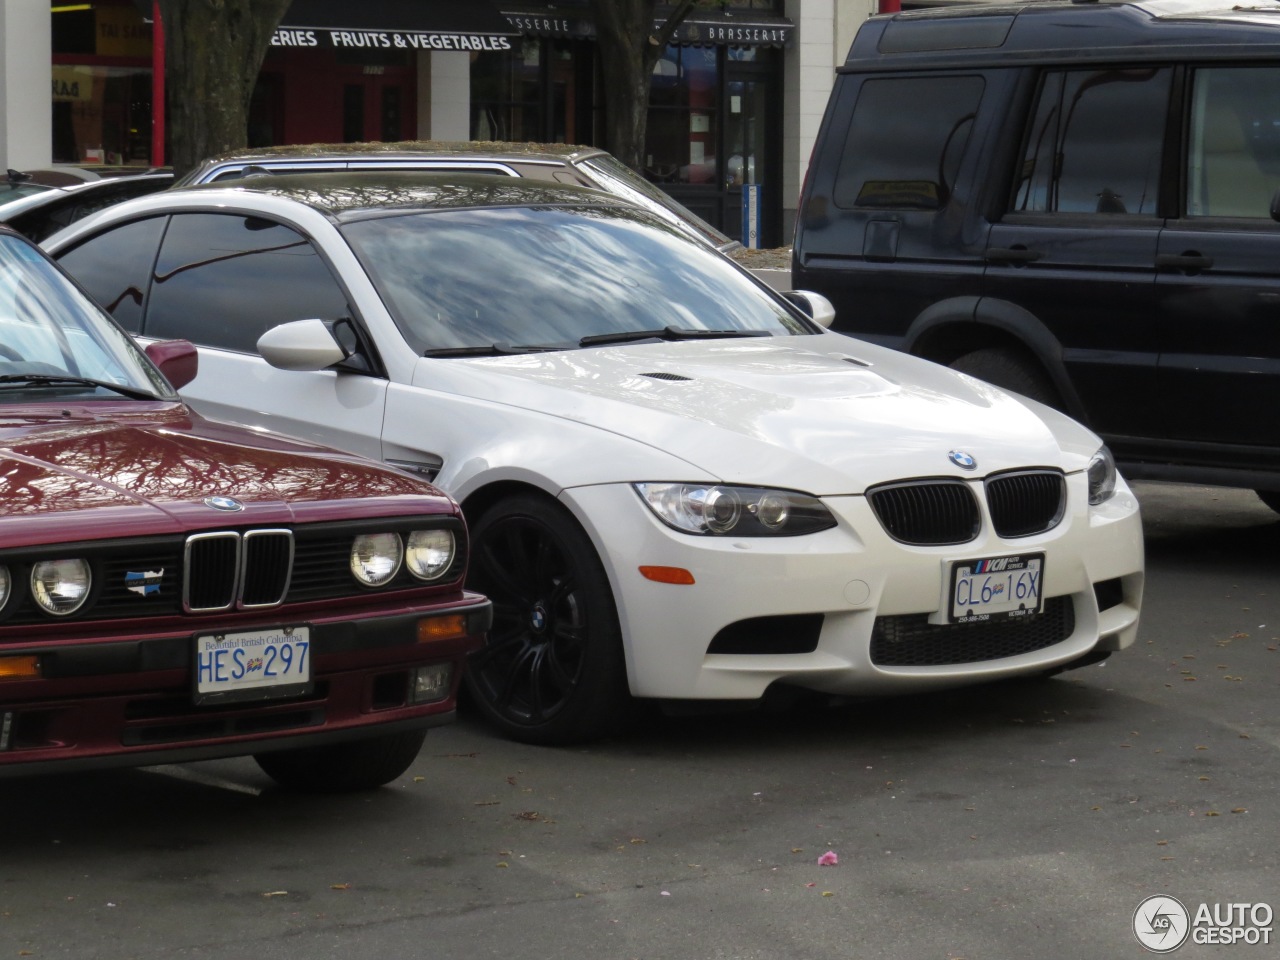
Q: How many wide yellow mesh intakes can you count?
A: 0